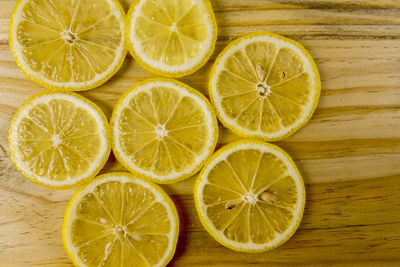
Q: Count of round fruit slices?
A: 7